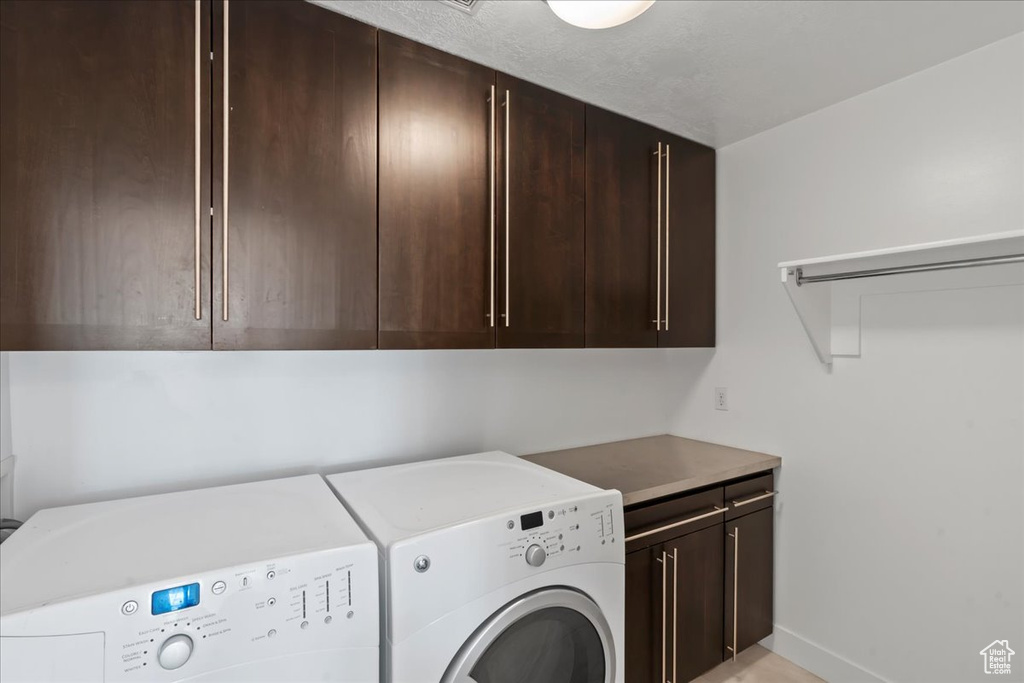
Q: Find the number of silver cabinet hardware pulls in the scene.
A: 11